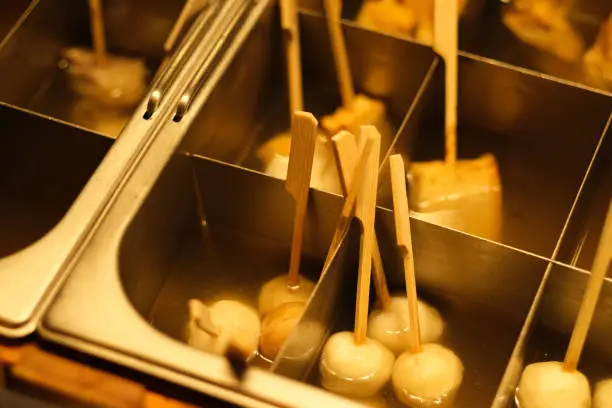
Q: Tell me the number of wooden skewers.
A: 11